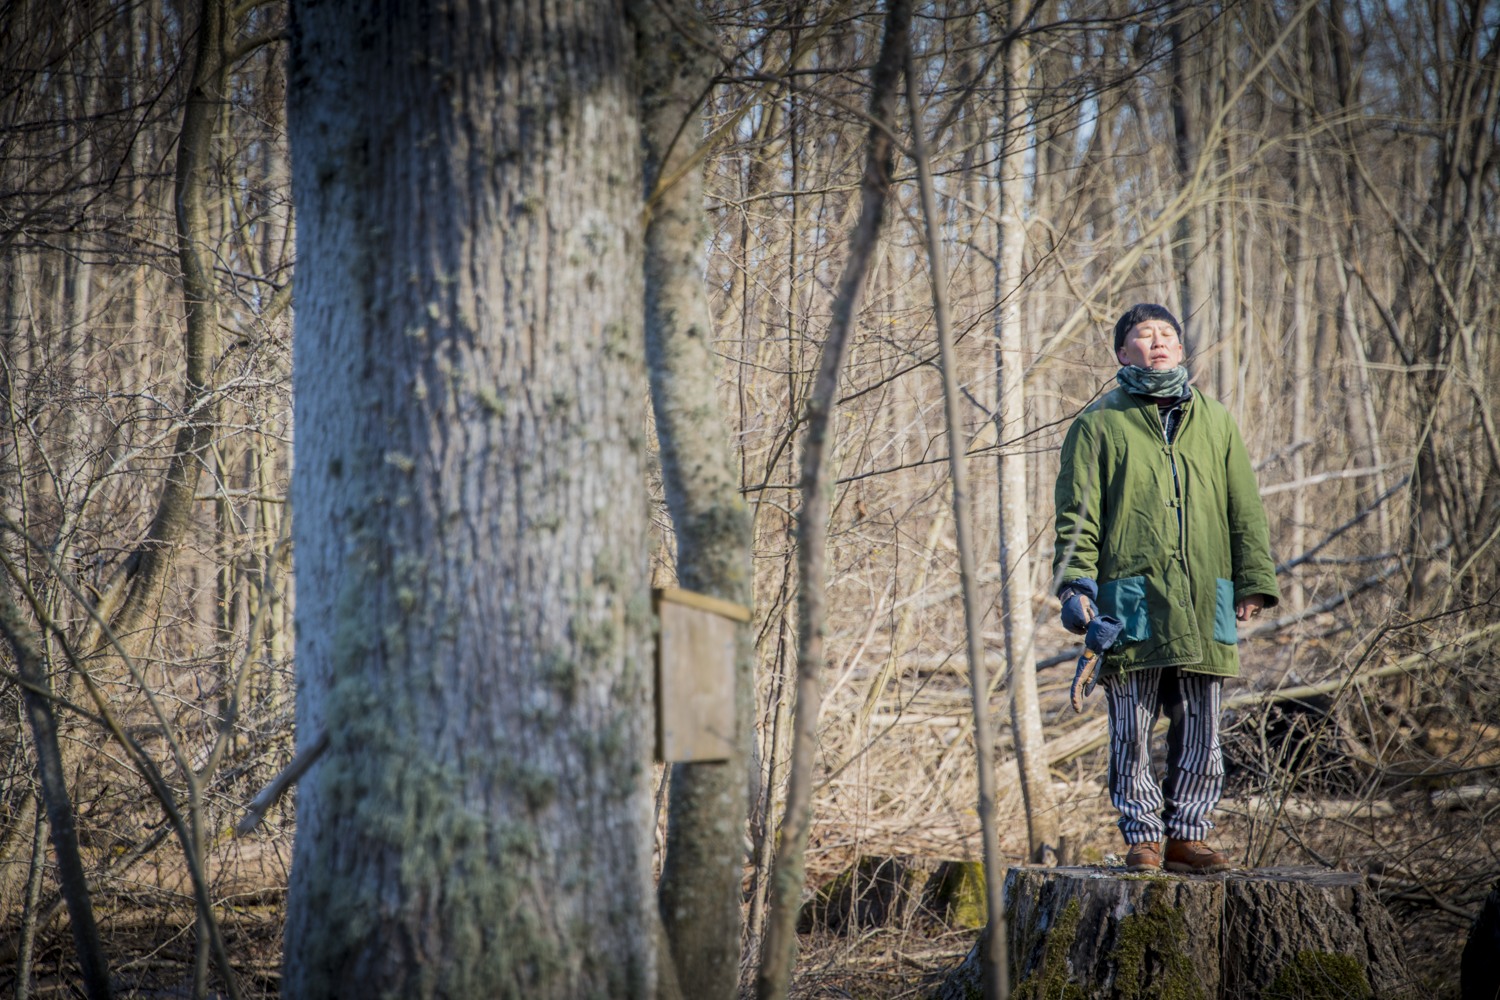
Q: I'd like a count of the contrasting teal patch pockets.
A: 2